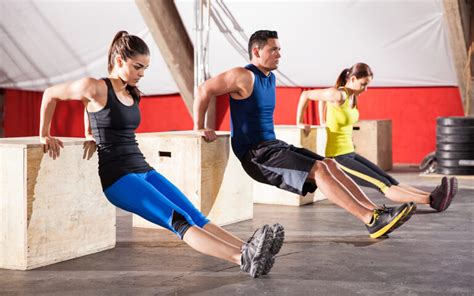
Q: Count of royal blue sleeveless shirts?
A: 1